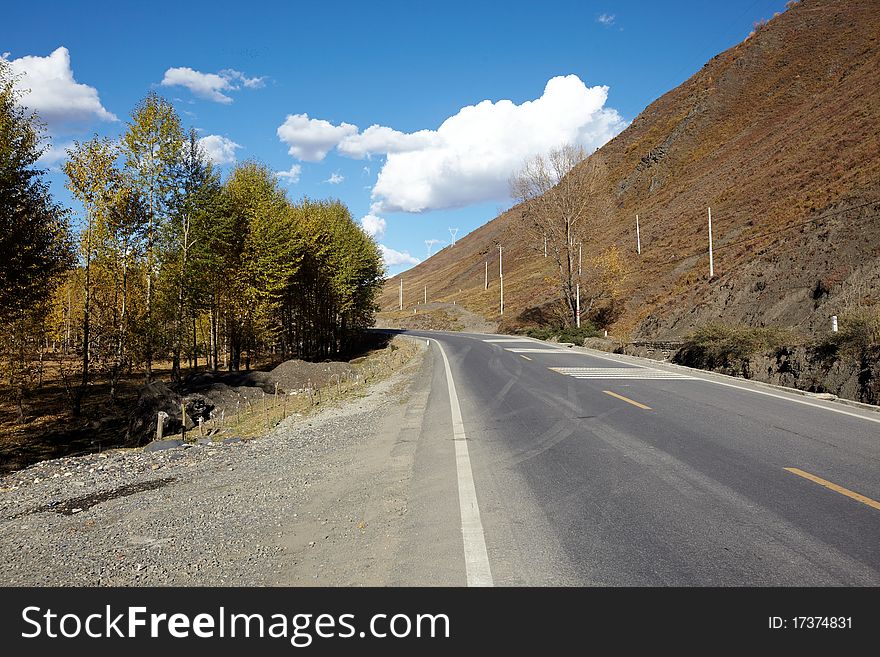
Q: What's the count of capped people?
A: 0